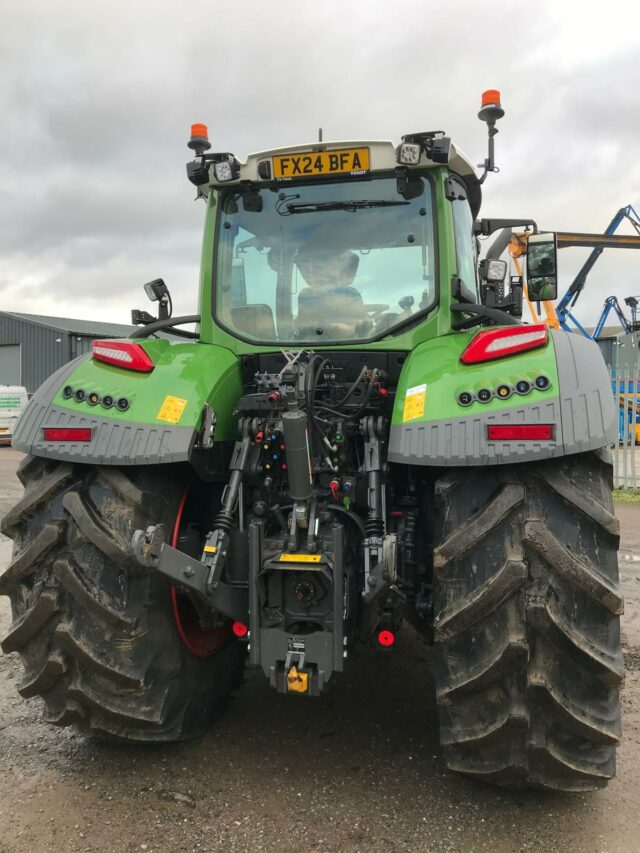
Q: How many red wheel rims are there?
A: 1